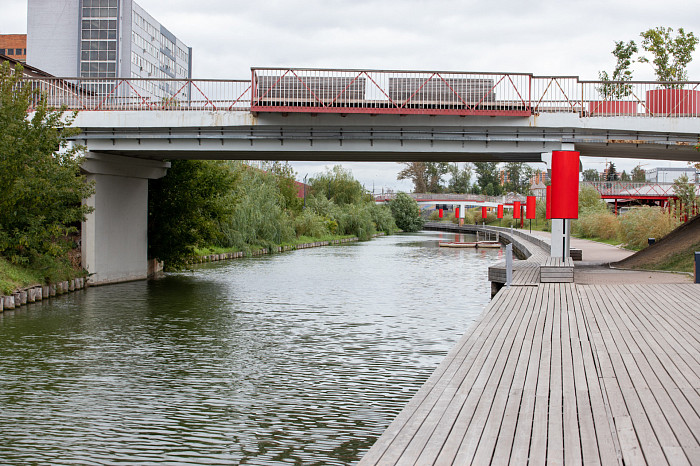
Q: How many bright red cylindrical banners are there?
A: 8